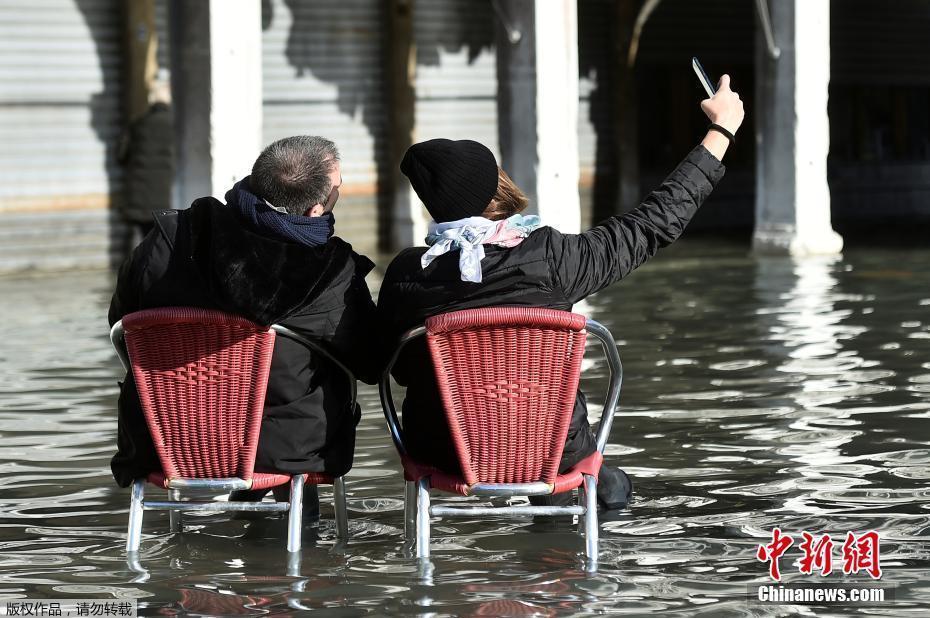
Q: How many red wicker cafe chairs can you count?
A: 2